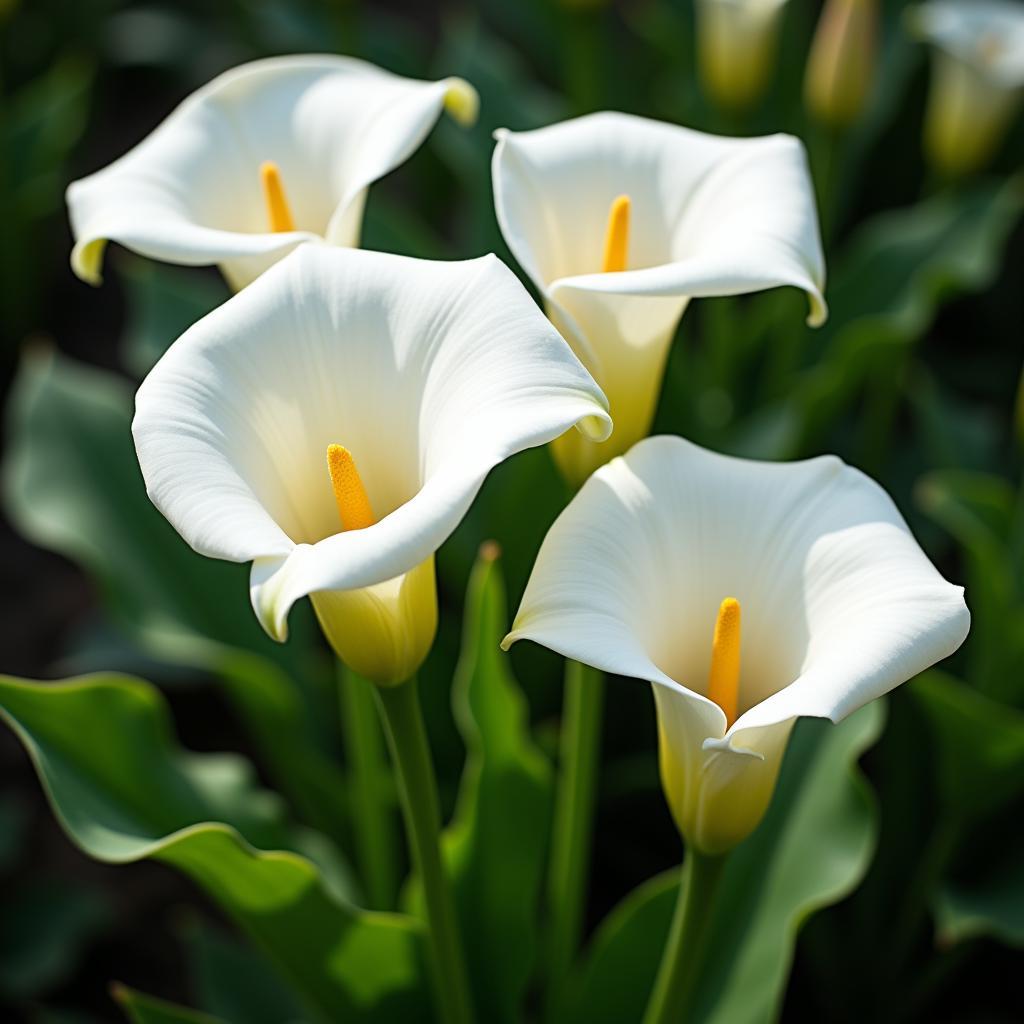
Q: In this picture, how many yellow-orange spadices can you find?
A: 4